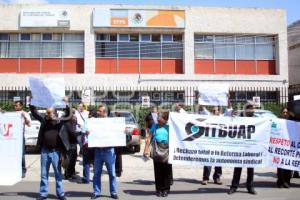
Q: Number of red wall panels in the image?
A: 12